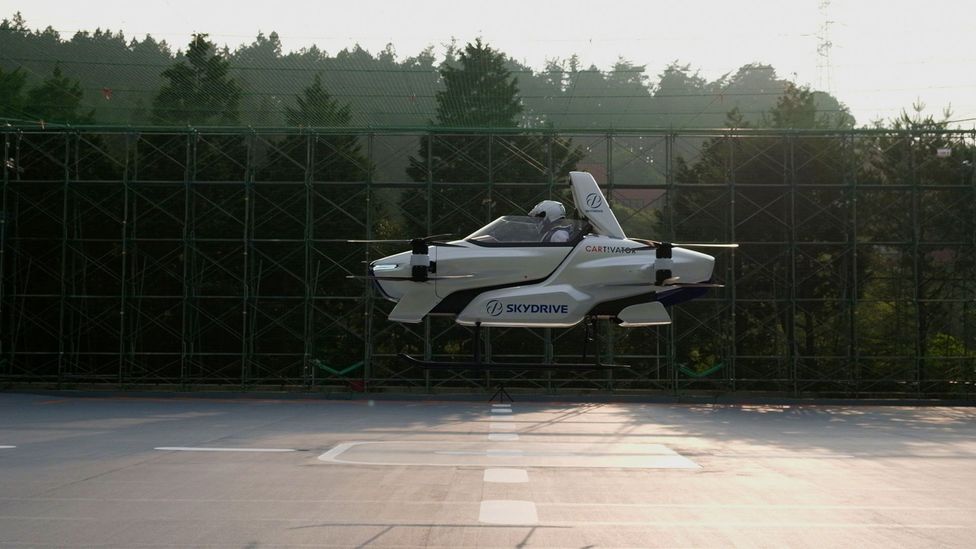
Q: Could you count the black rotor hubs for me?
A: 4